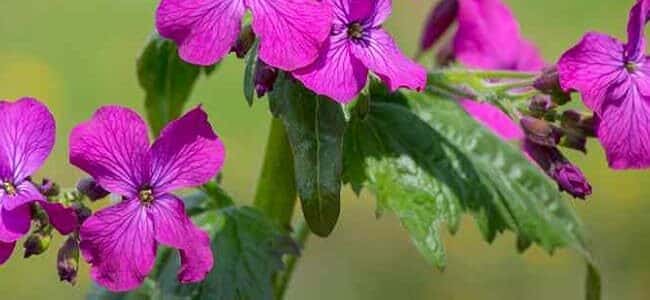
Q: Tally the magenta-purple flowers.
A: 6